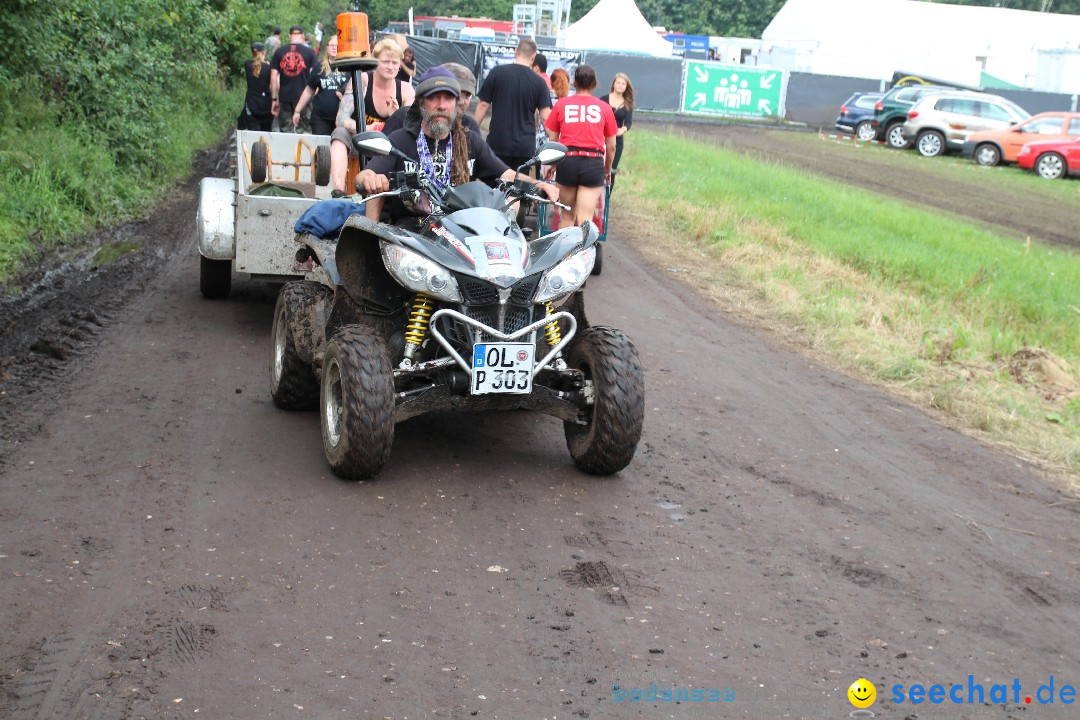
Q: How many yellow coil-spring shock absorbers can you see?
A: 2